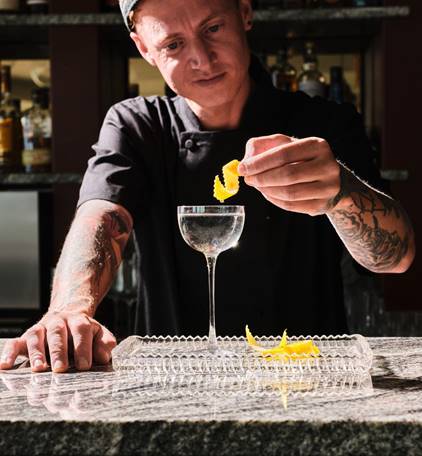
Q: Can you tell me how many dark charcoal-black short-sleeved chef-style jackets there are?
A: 1